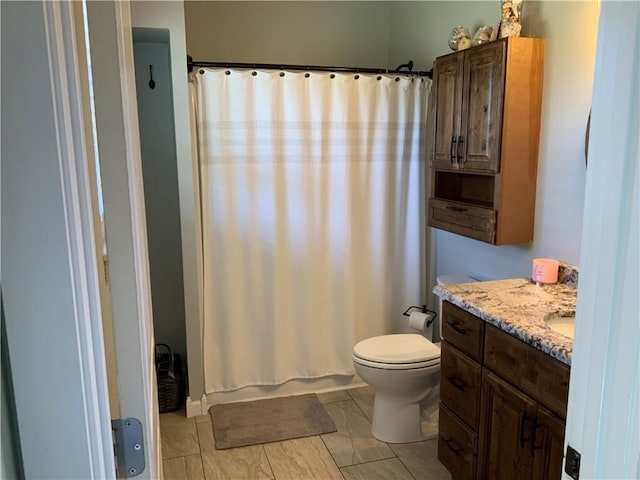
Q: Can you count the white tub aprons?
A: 1